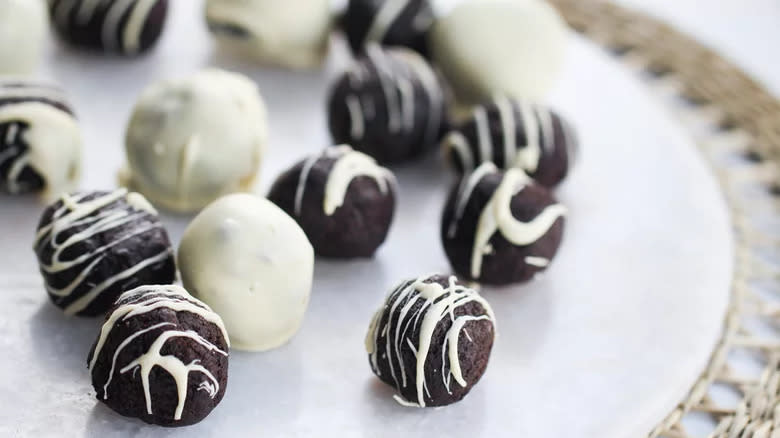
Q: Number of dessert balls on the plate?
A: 15